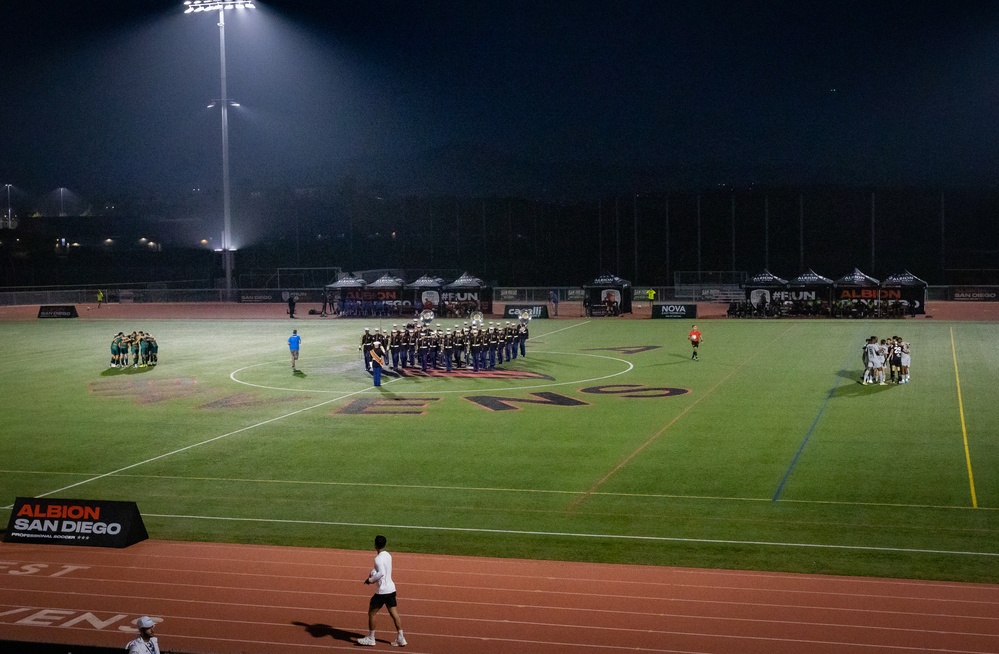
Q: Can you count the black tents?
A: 9